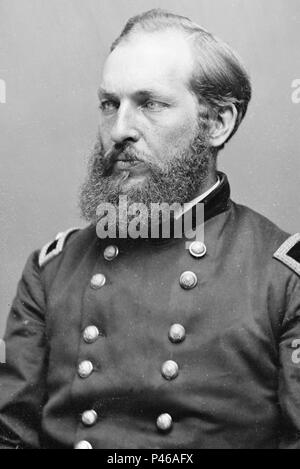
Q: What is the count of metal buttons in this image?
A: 11